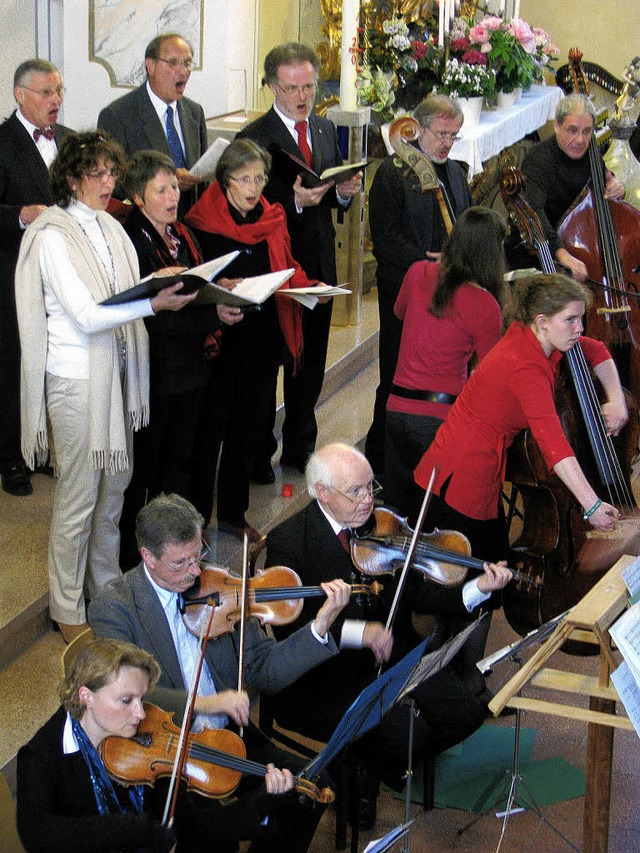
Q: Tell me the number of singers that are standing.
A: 6